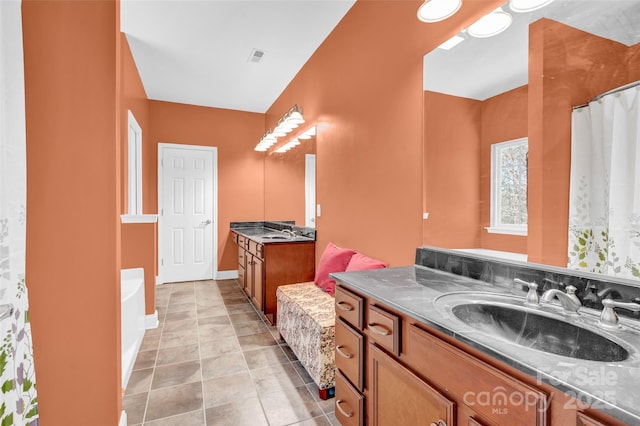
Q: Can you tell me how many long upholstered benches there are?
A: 1